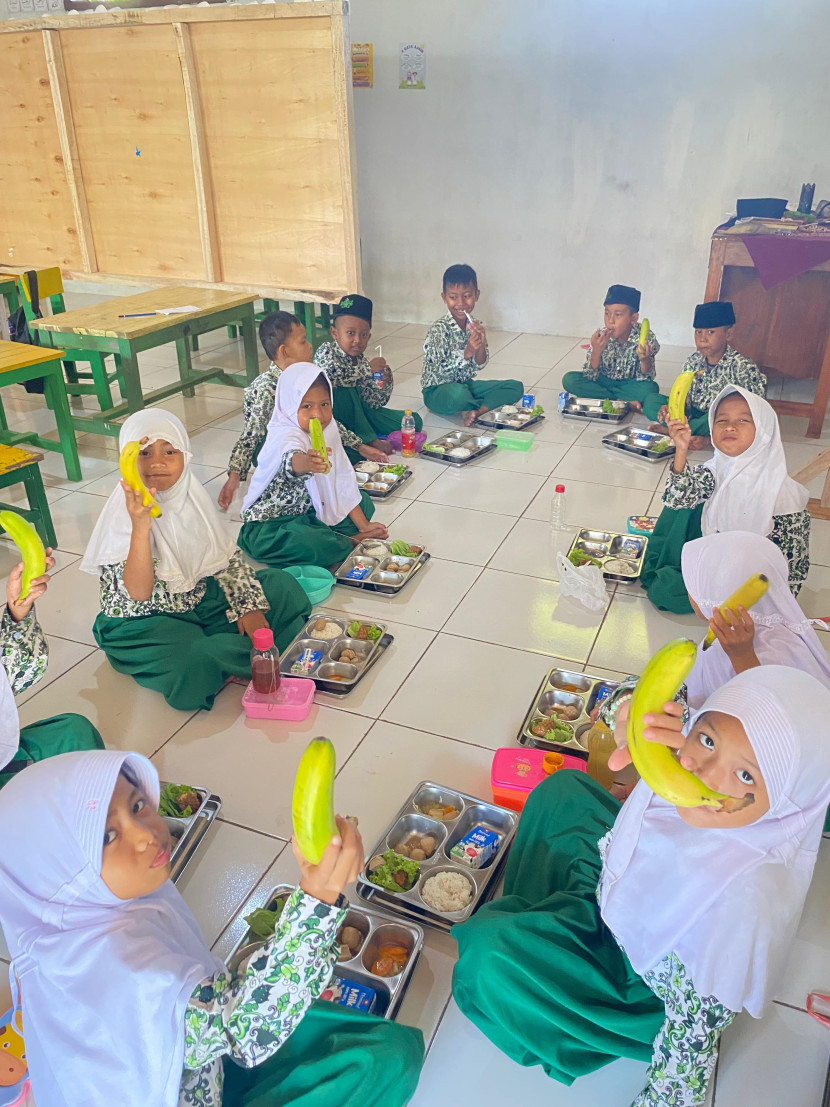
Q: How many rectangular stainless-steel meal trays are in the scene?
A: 12